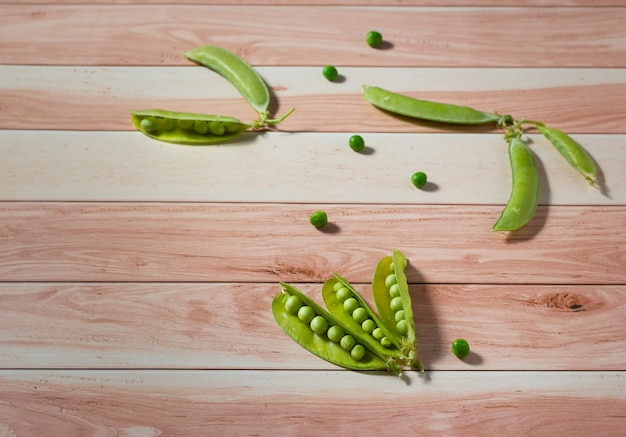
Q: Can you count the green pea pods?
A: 8